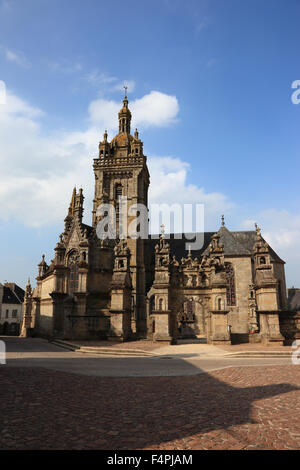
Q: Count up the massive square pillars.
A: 4